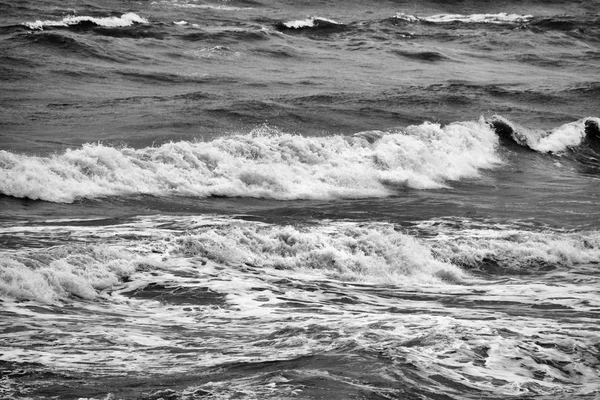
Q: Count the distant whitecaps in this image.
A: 3